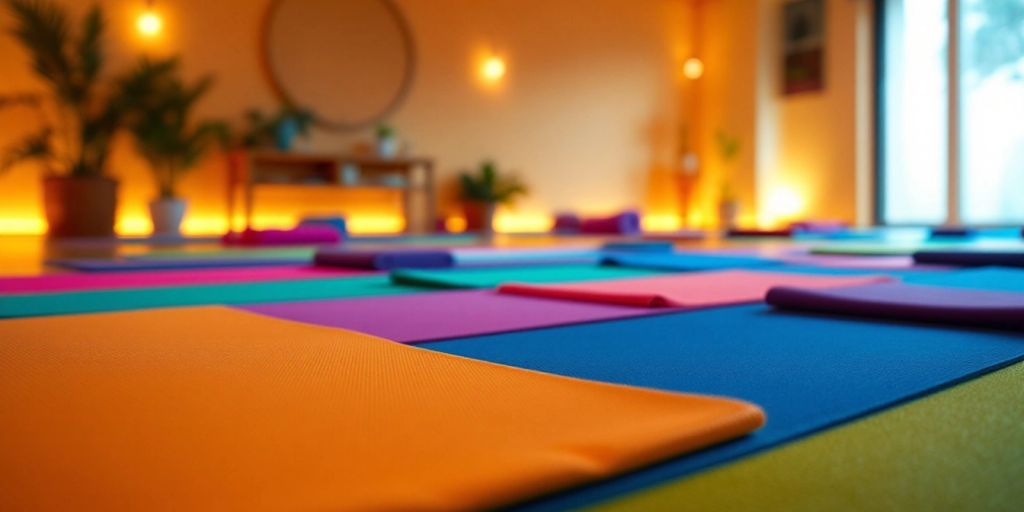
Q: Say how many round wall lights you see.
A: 3